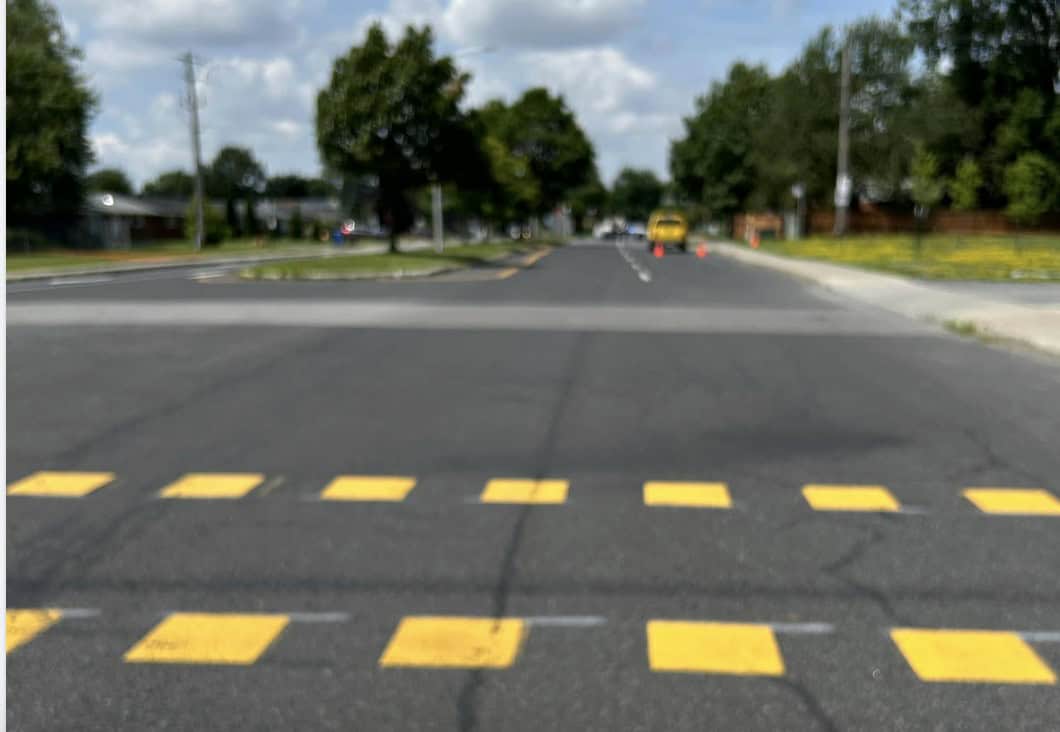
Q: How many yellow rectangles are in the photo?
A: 12